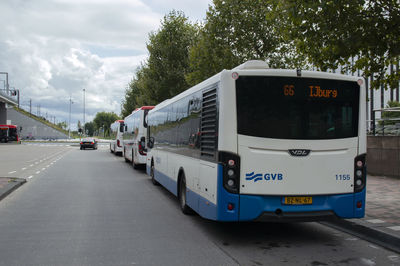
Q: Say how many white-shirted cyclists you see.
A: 0